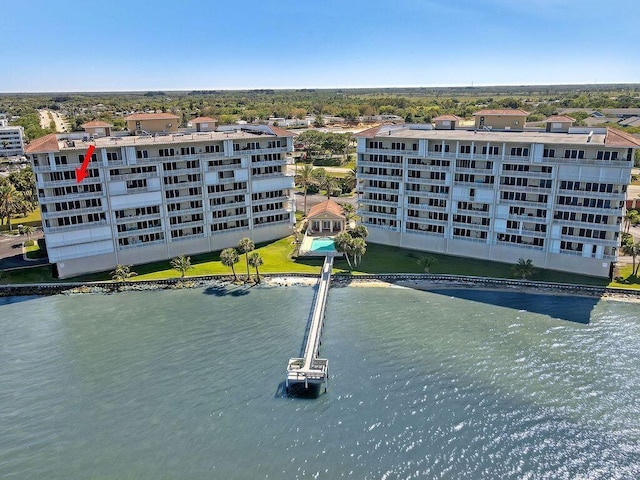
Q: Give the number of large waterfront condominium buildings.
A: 2